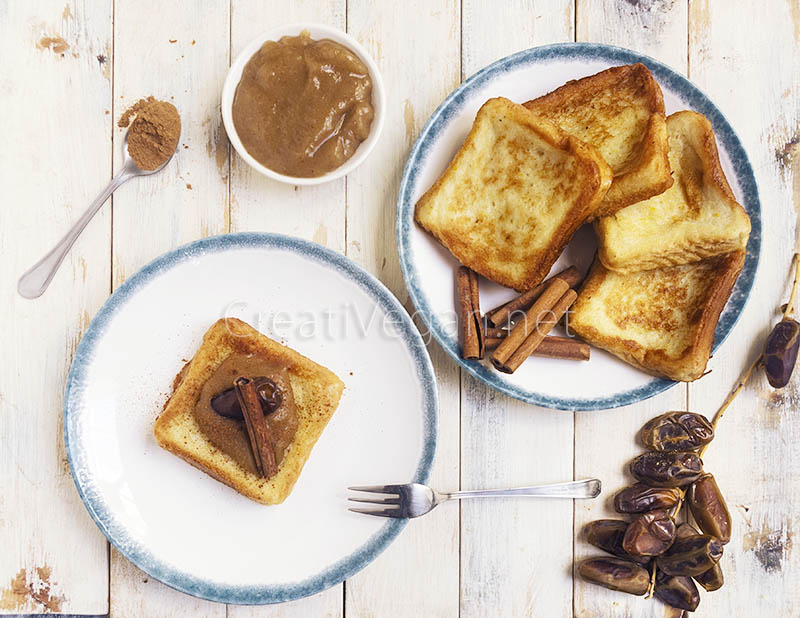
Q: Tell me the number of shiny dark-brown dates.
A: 12